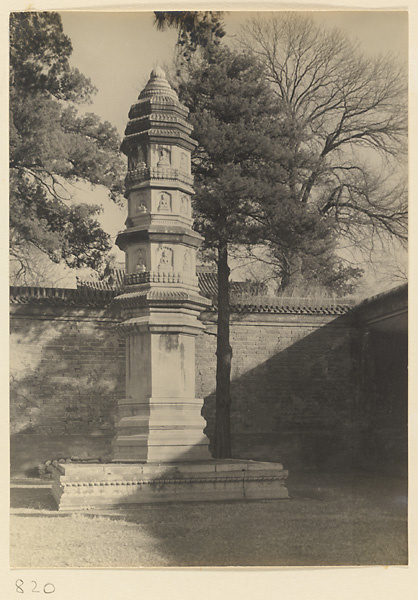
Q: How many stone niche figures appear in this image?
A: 9